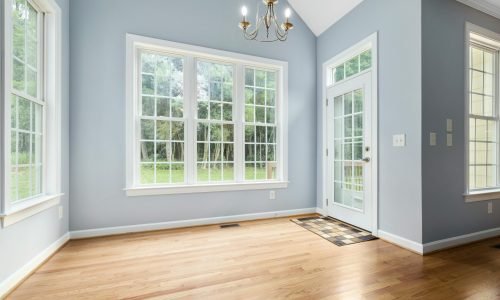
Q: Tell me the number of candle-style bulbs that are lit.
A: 2